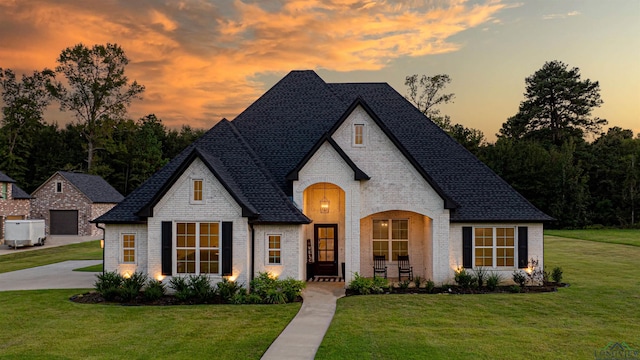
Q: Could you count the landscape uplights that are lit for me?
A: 6